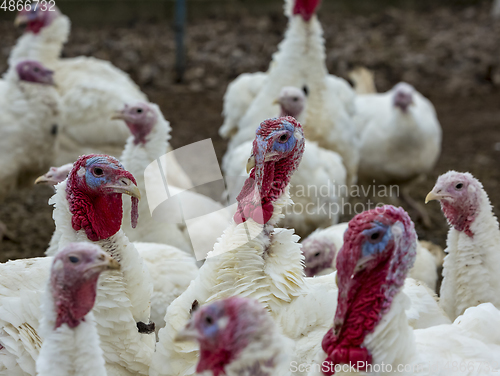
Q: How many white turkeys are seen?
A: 14